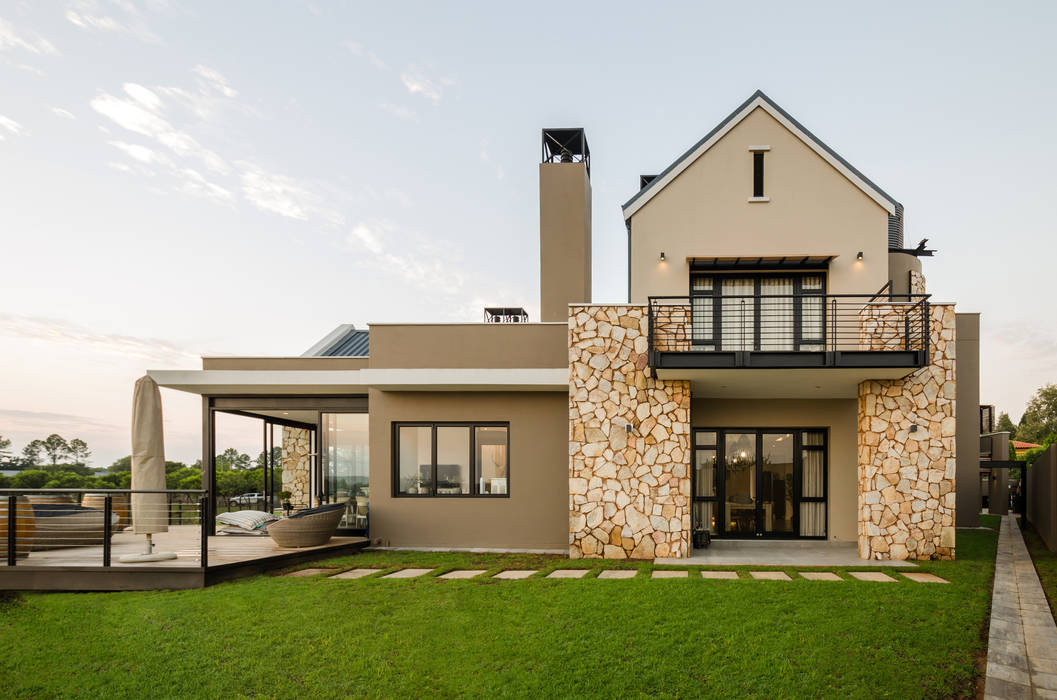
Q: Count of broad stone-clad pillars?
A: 2